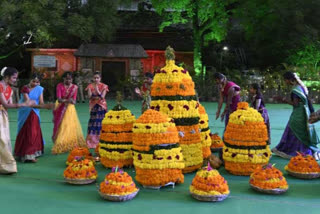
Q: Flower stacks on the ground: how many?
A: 12